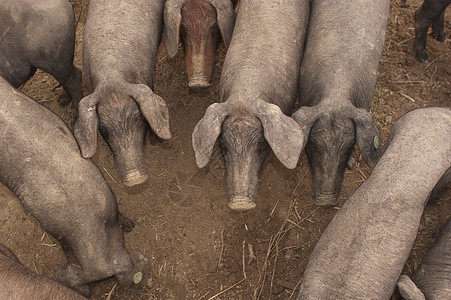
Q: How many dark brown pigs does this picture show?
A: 1